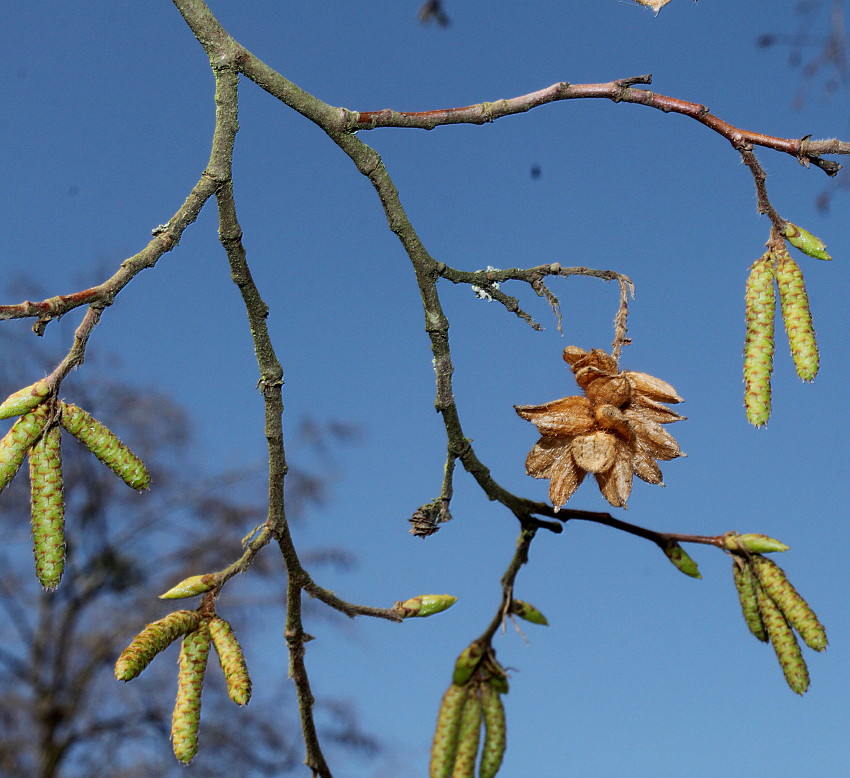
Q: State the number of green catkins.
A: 14